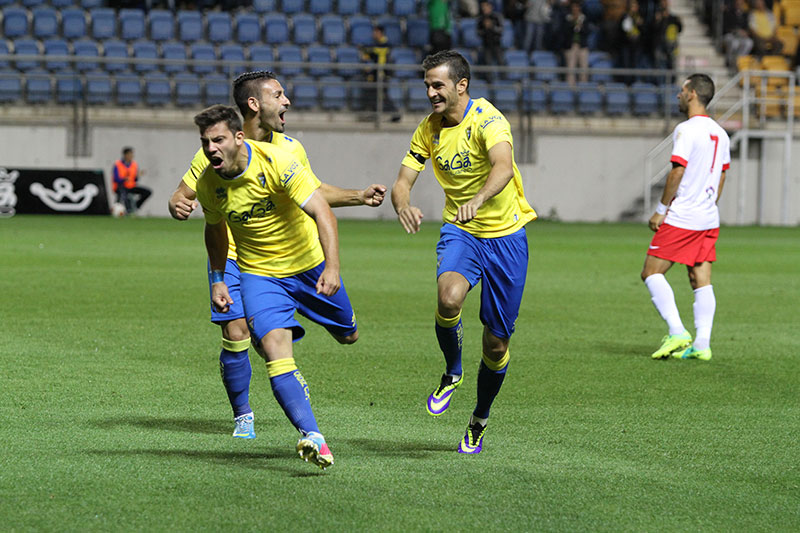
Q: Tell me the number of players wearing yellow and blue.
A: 3